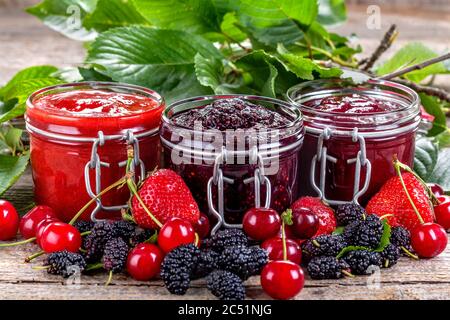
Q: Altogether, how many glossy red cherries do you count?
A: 14